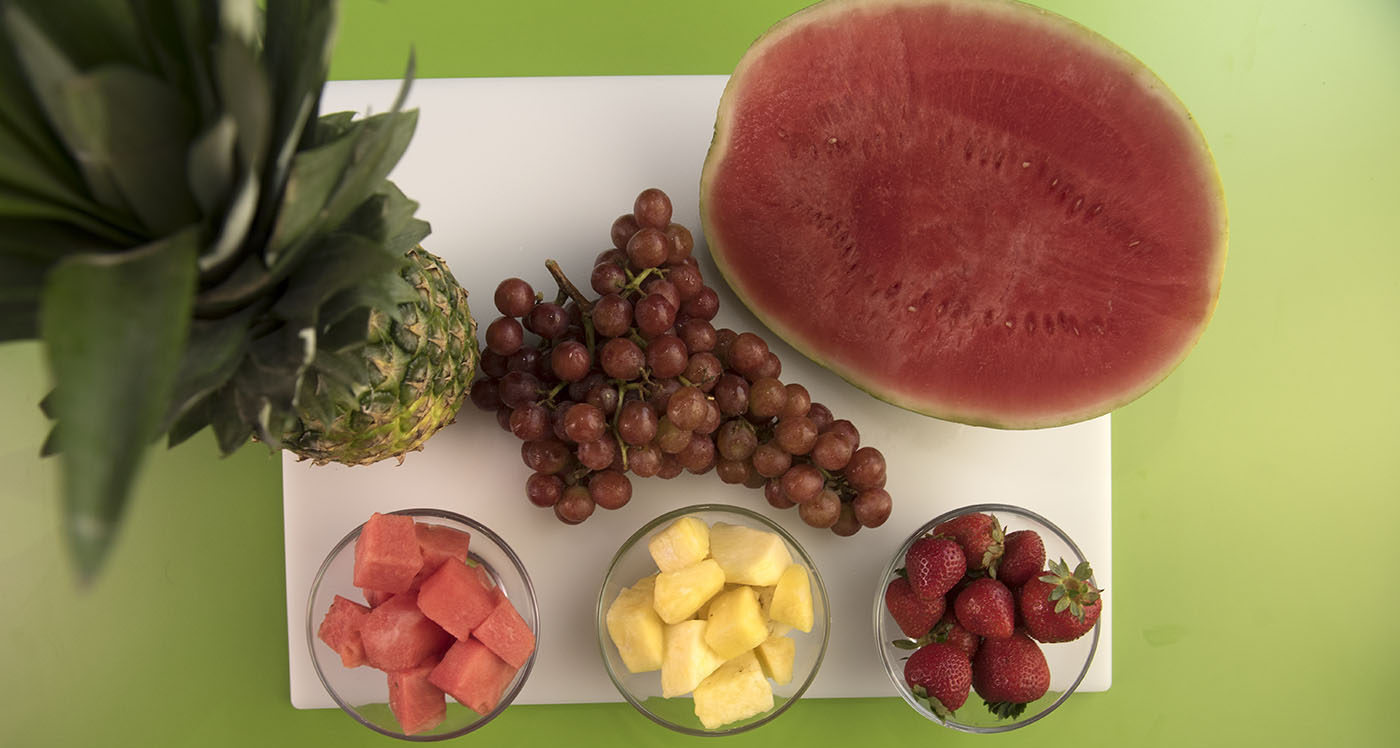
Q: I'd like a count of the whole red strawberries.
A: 9